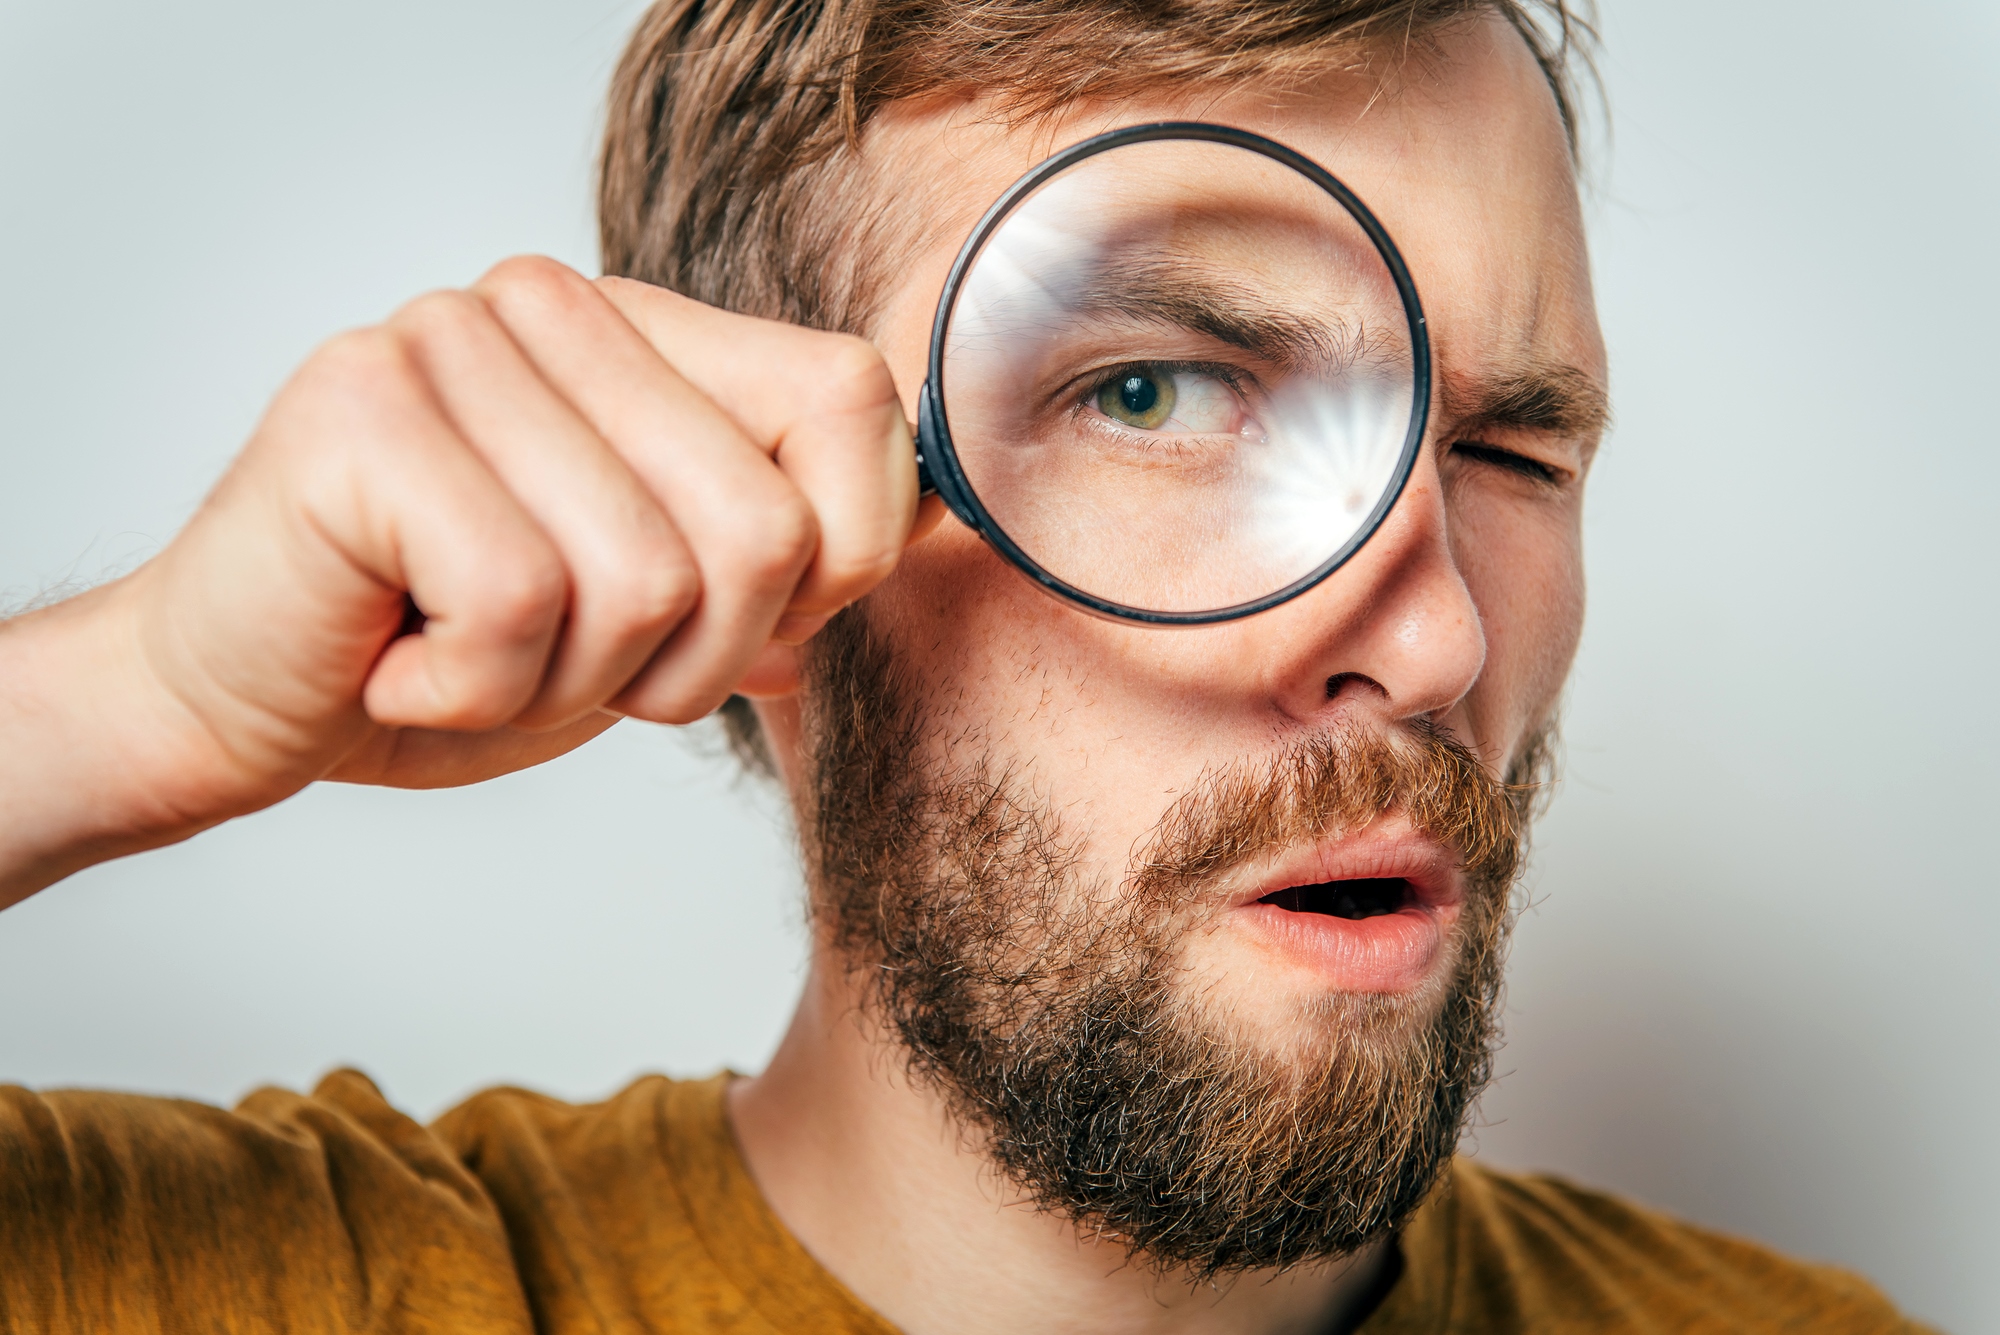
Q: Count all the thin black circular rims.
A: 1